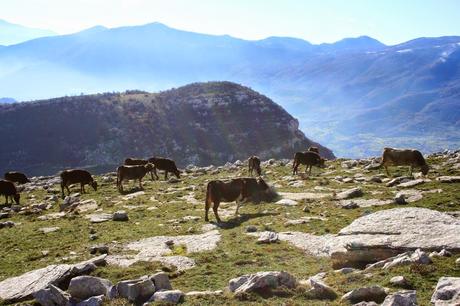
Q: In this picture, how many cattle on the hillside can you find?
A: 11